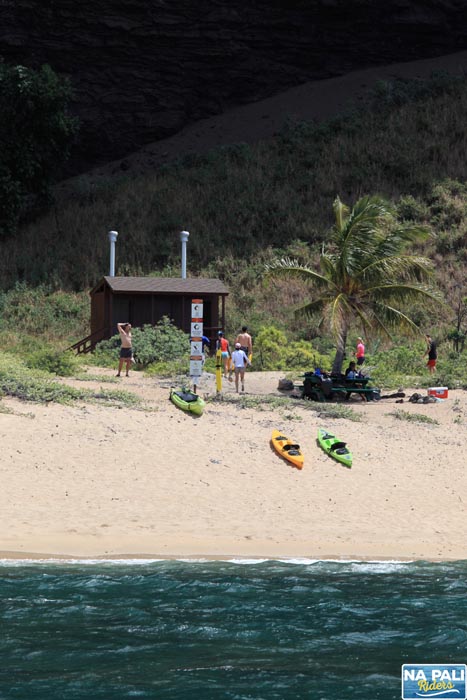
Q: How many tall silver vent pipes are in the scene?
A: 2